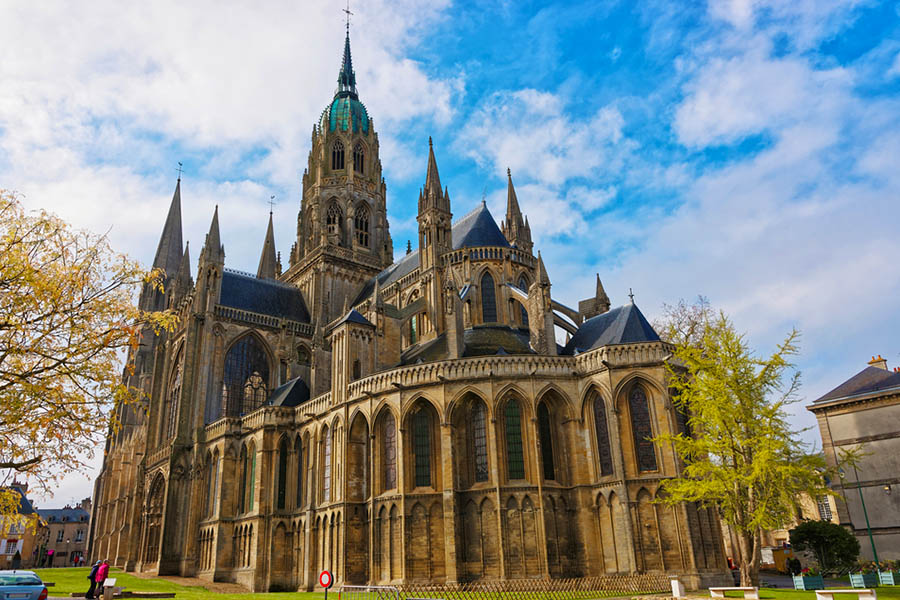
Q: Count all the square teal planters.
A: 3